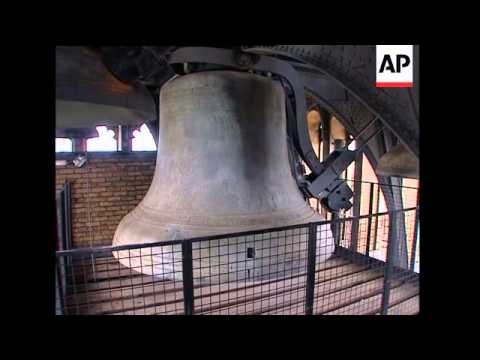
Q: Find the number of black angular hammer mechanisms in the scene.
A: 1